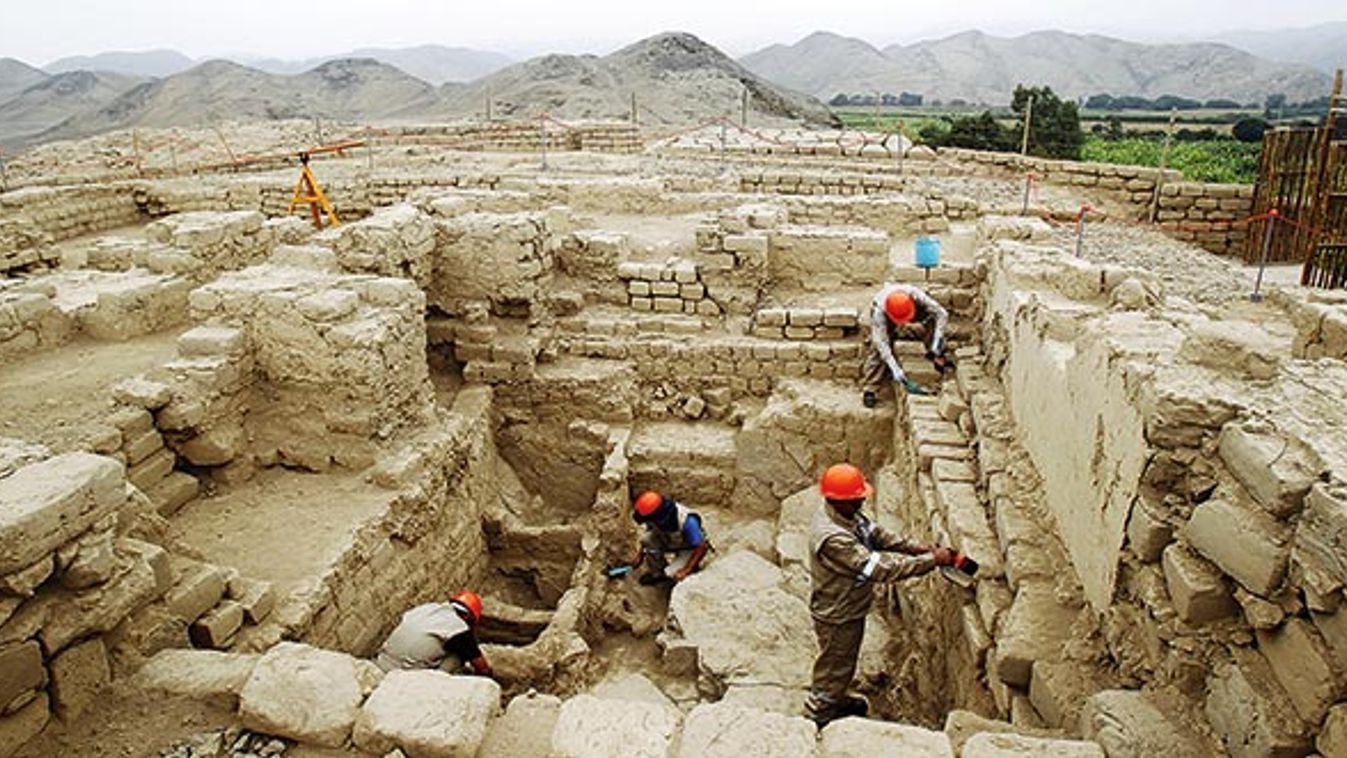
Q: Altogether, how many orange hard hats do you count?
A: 4